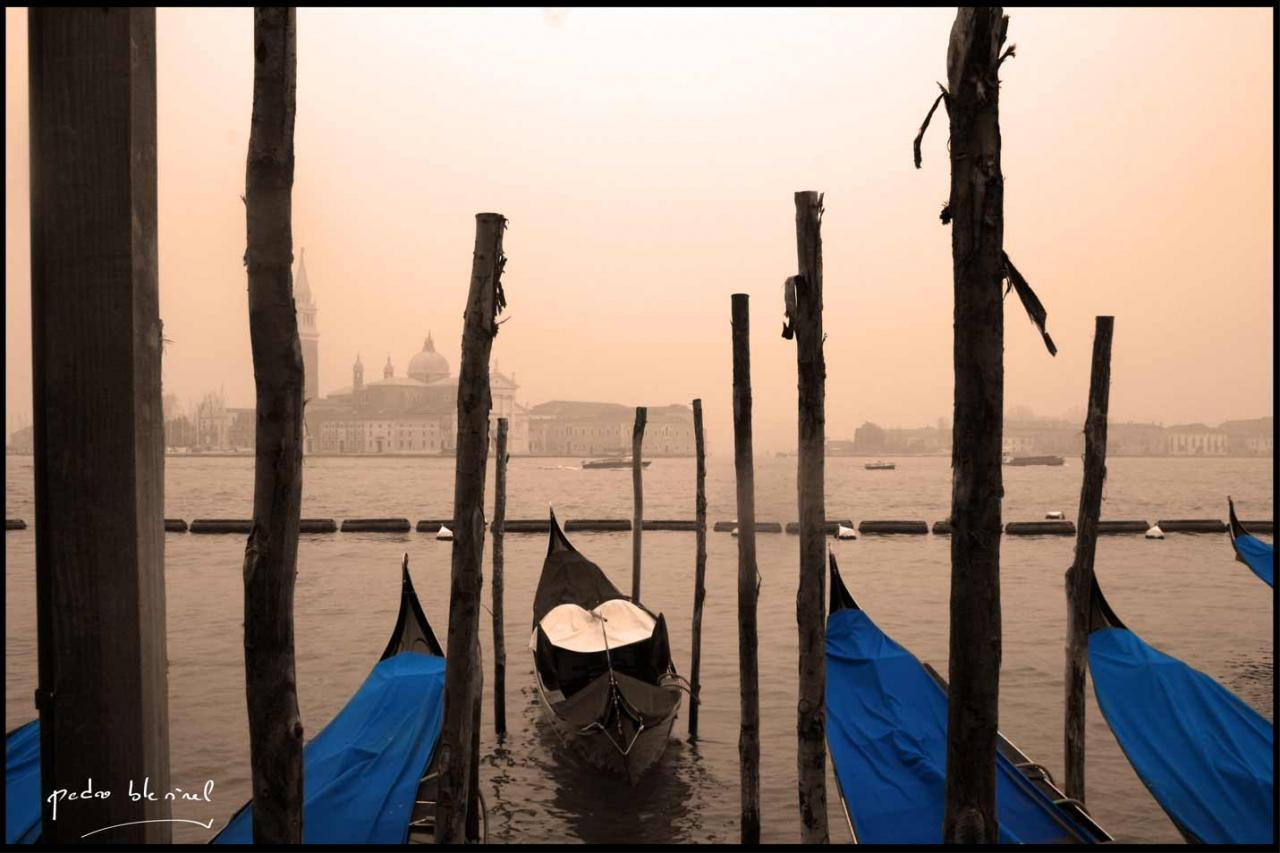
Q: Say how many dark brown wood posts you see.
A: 10